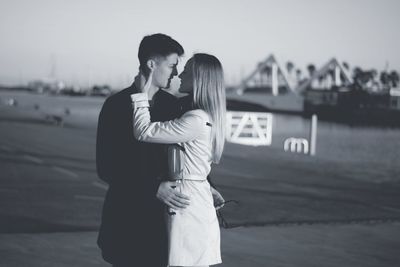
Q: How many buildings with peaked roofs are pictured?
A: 2